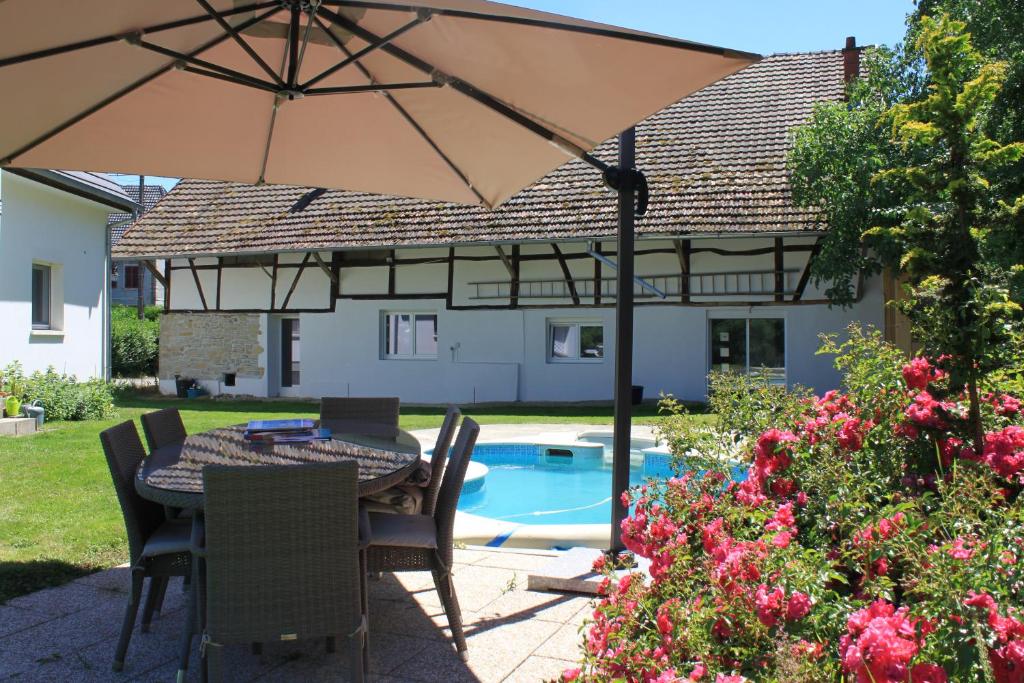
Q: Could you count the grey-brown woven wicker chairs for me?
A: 6